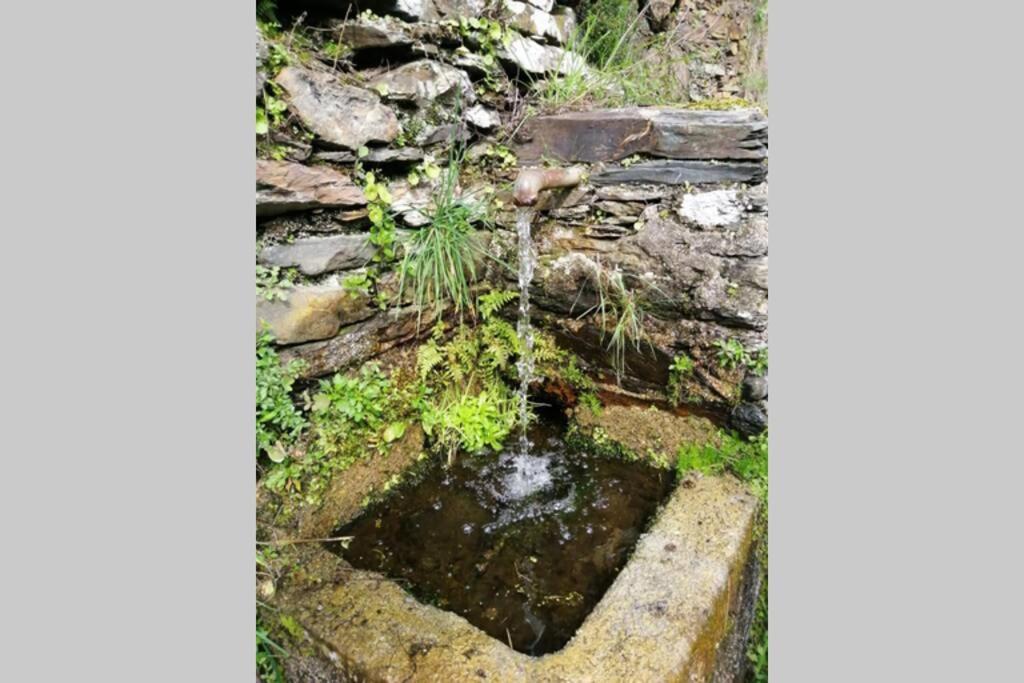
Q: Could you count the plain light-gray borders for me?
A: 2